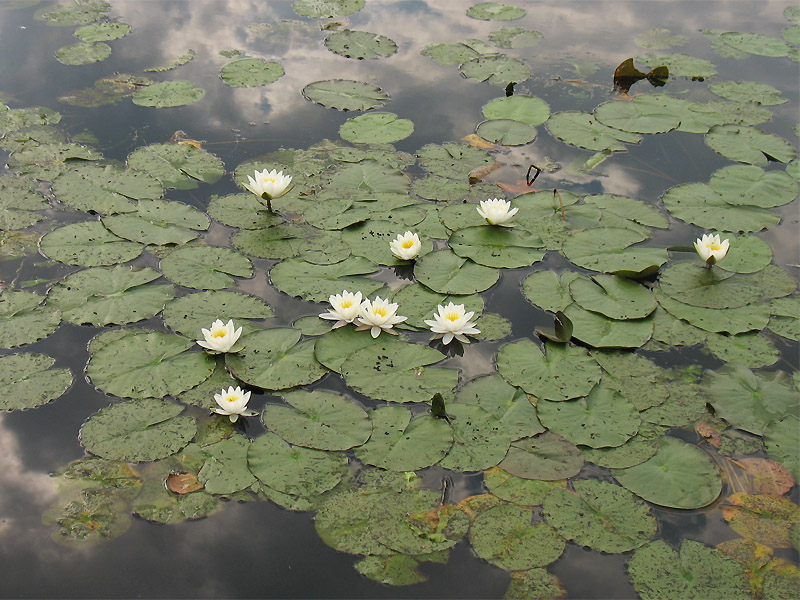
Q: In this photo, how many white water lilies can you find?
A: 9